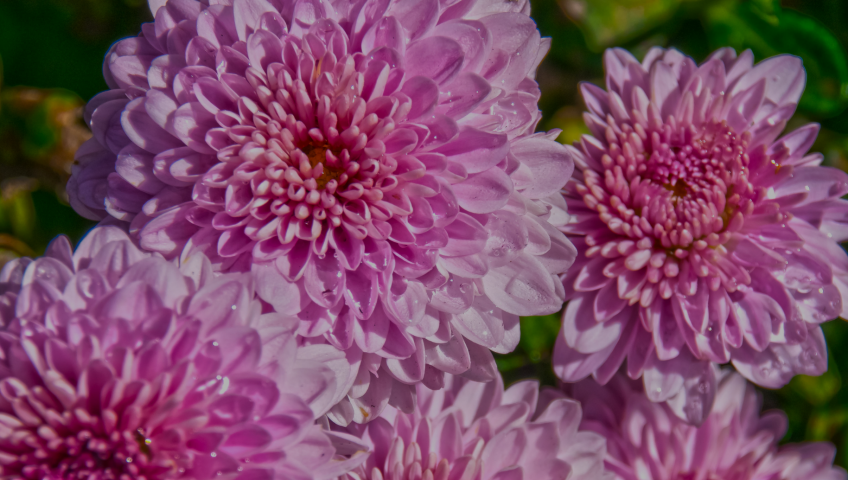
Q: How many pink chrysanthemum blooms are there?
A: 5